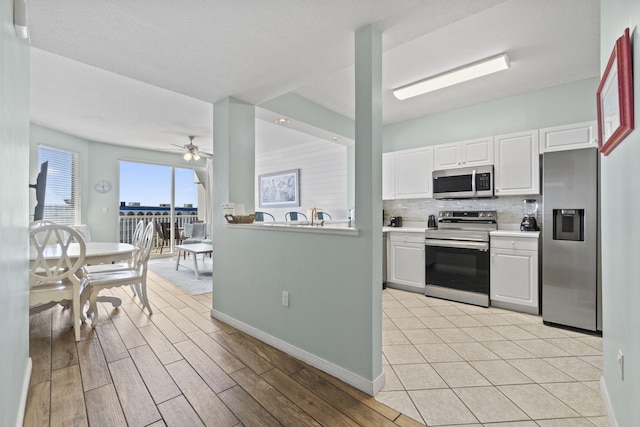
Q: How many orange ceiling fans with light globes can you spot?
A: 0